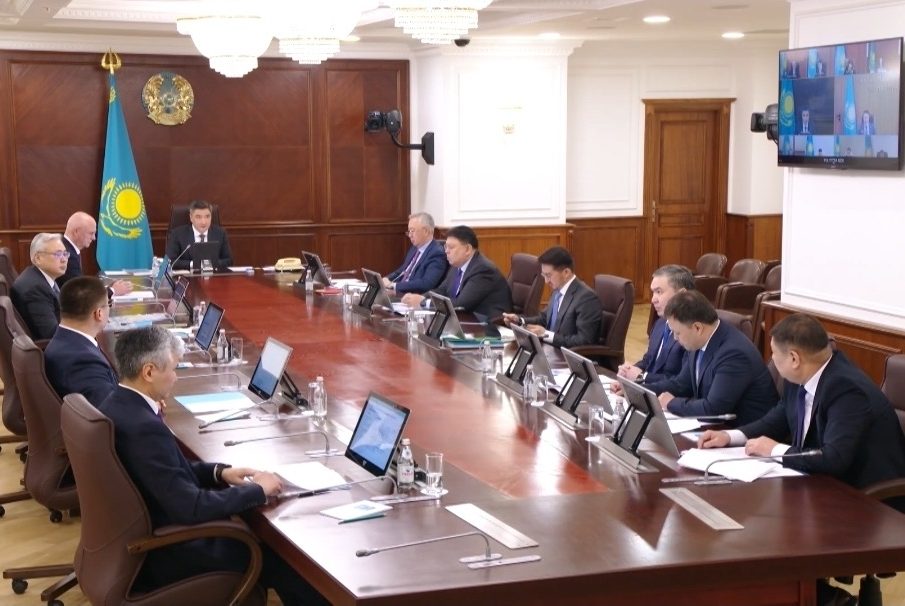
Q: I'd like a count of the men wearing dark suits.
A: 11